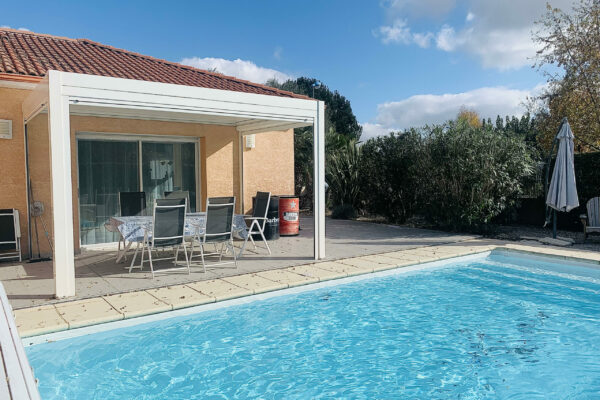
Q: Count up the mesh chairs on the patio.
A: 6